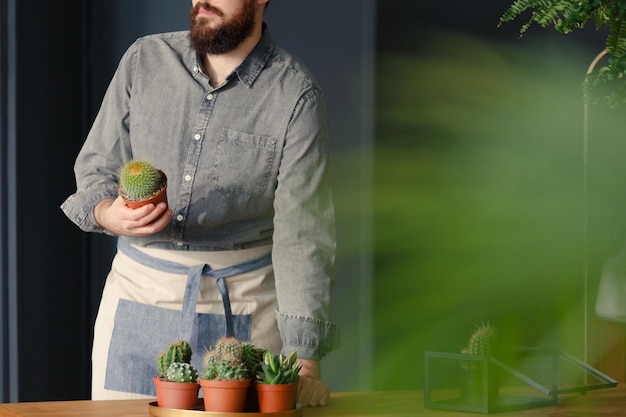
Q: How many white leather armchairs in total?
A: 0